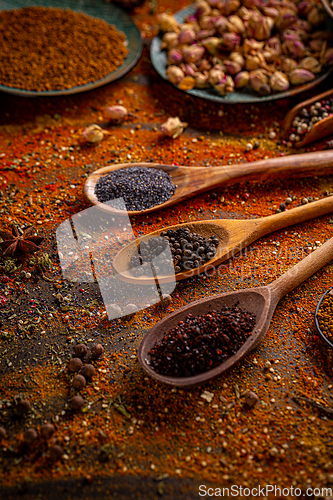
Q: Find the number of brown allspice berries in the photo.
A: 15